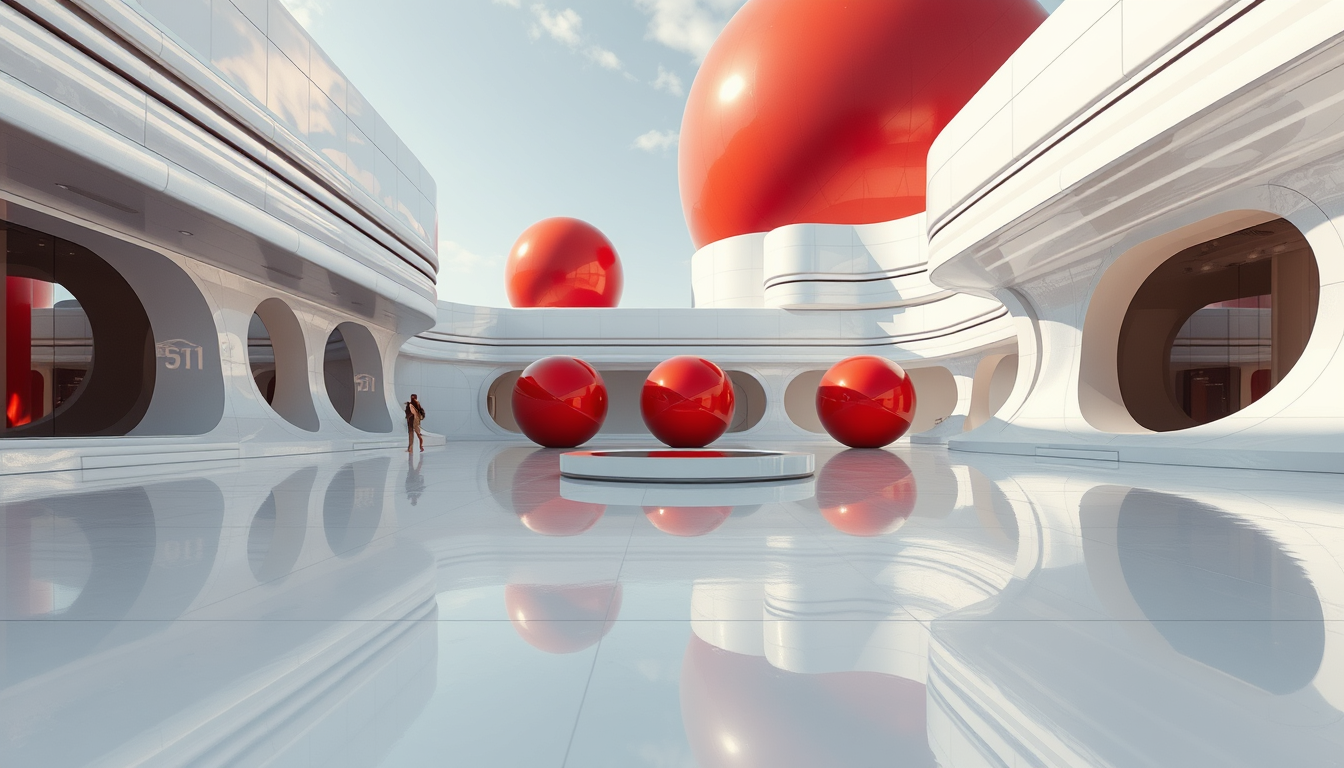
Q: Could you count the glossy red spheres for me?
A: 5